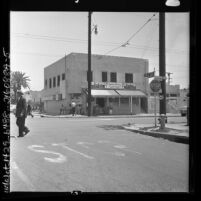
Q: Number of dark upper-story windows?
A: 9